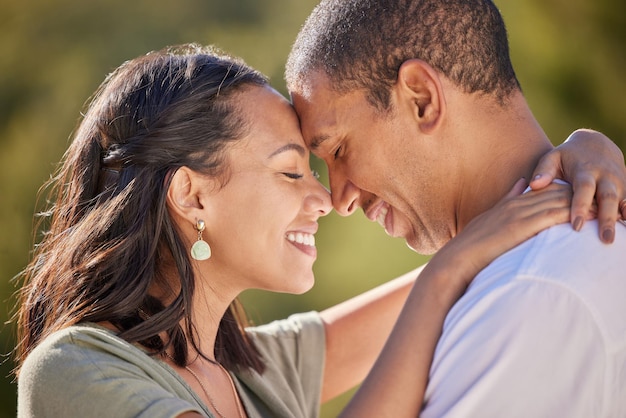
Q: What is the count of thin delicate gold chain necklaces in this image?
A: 1